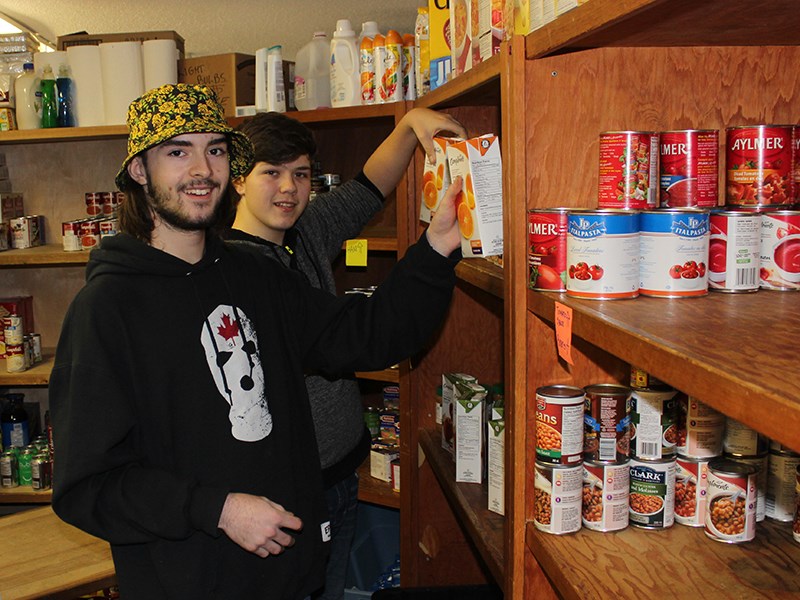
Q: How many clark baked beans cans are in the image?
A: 2